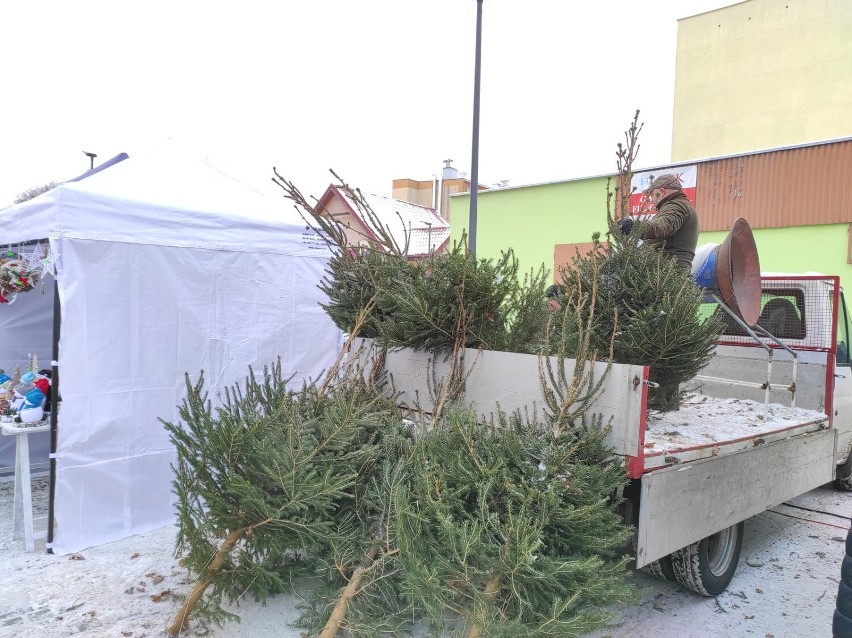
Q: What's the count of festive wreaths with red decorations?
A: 1